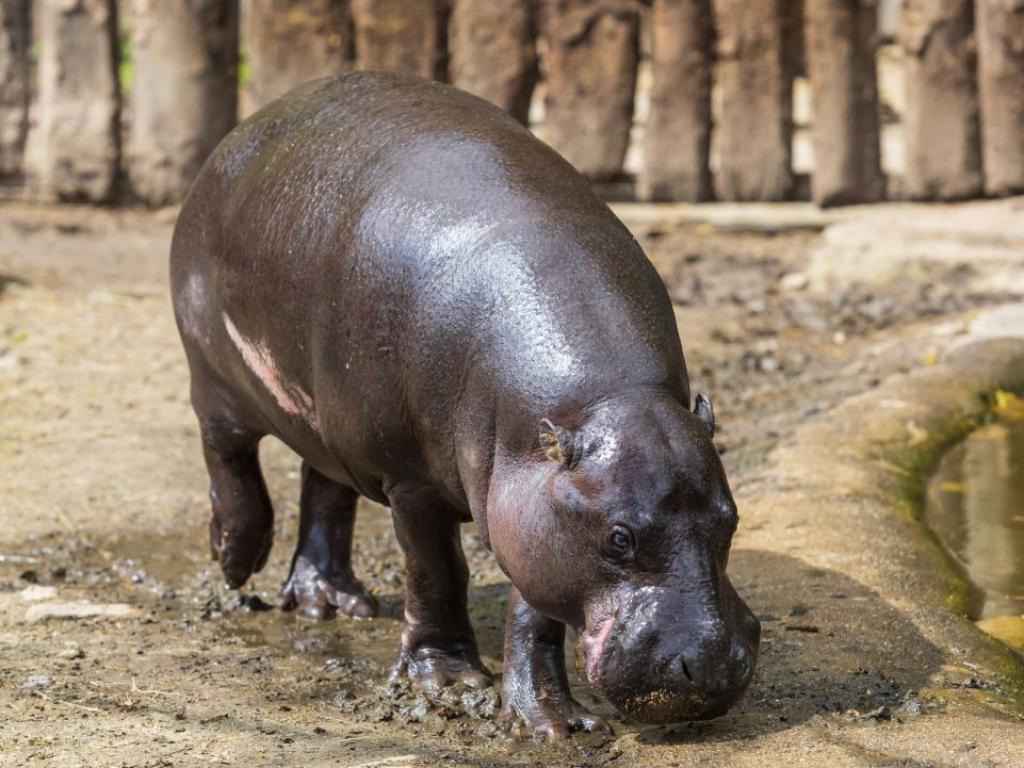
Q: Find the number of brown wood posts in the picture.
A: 12